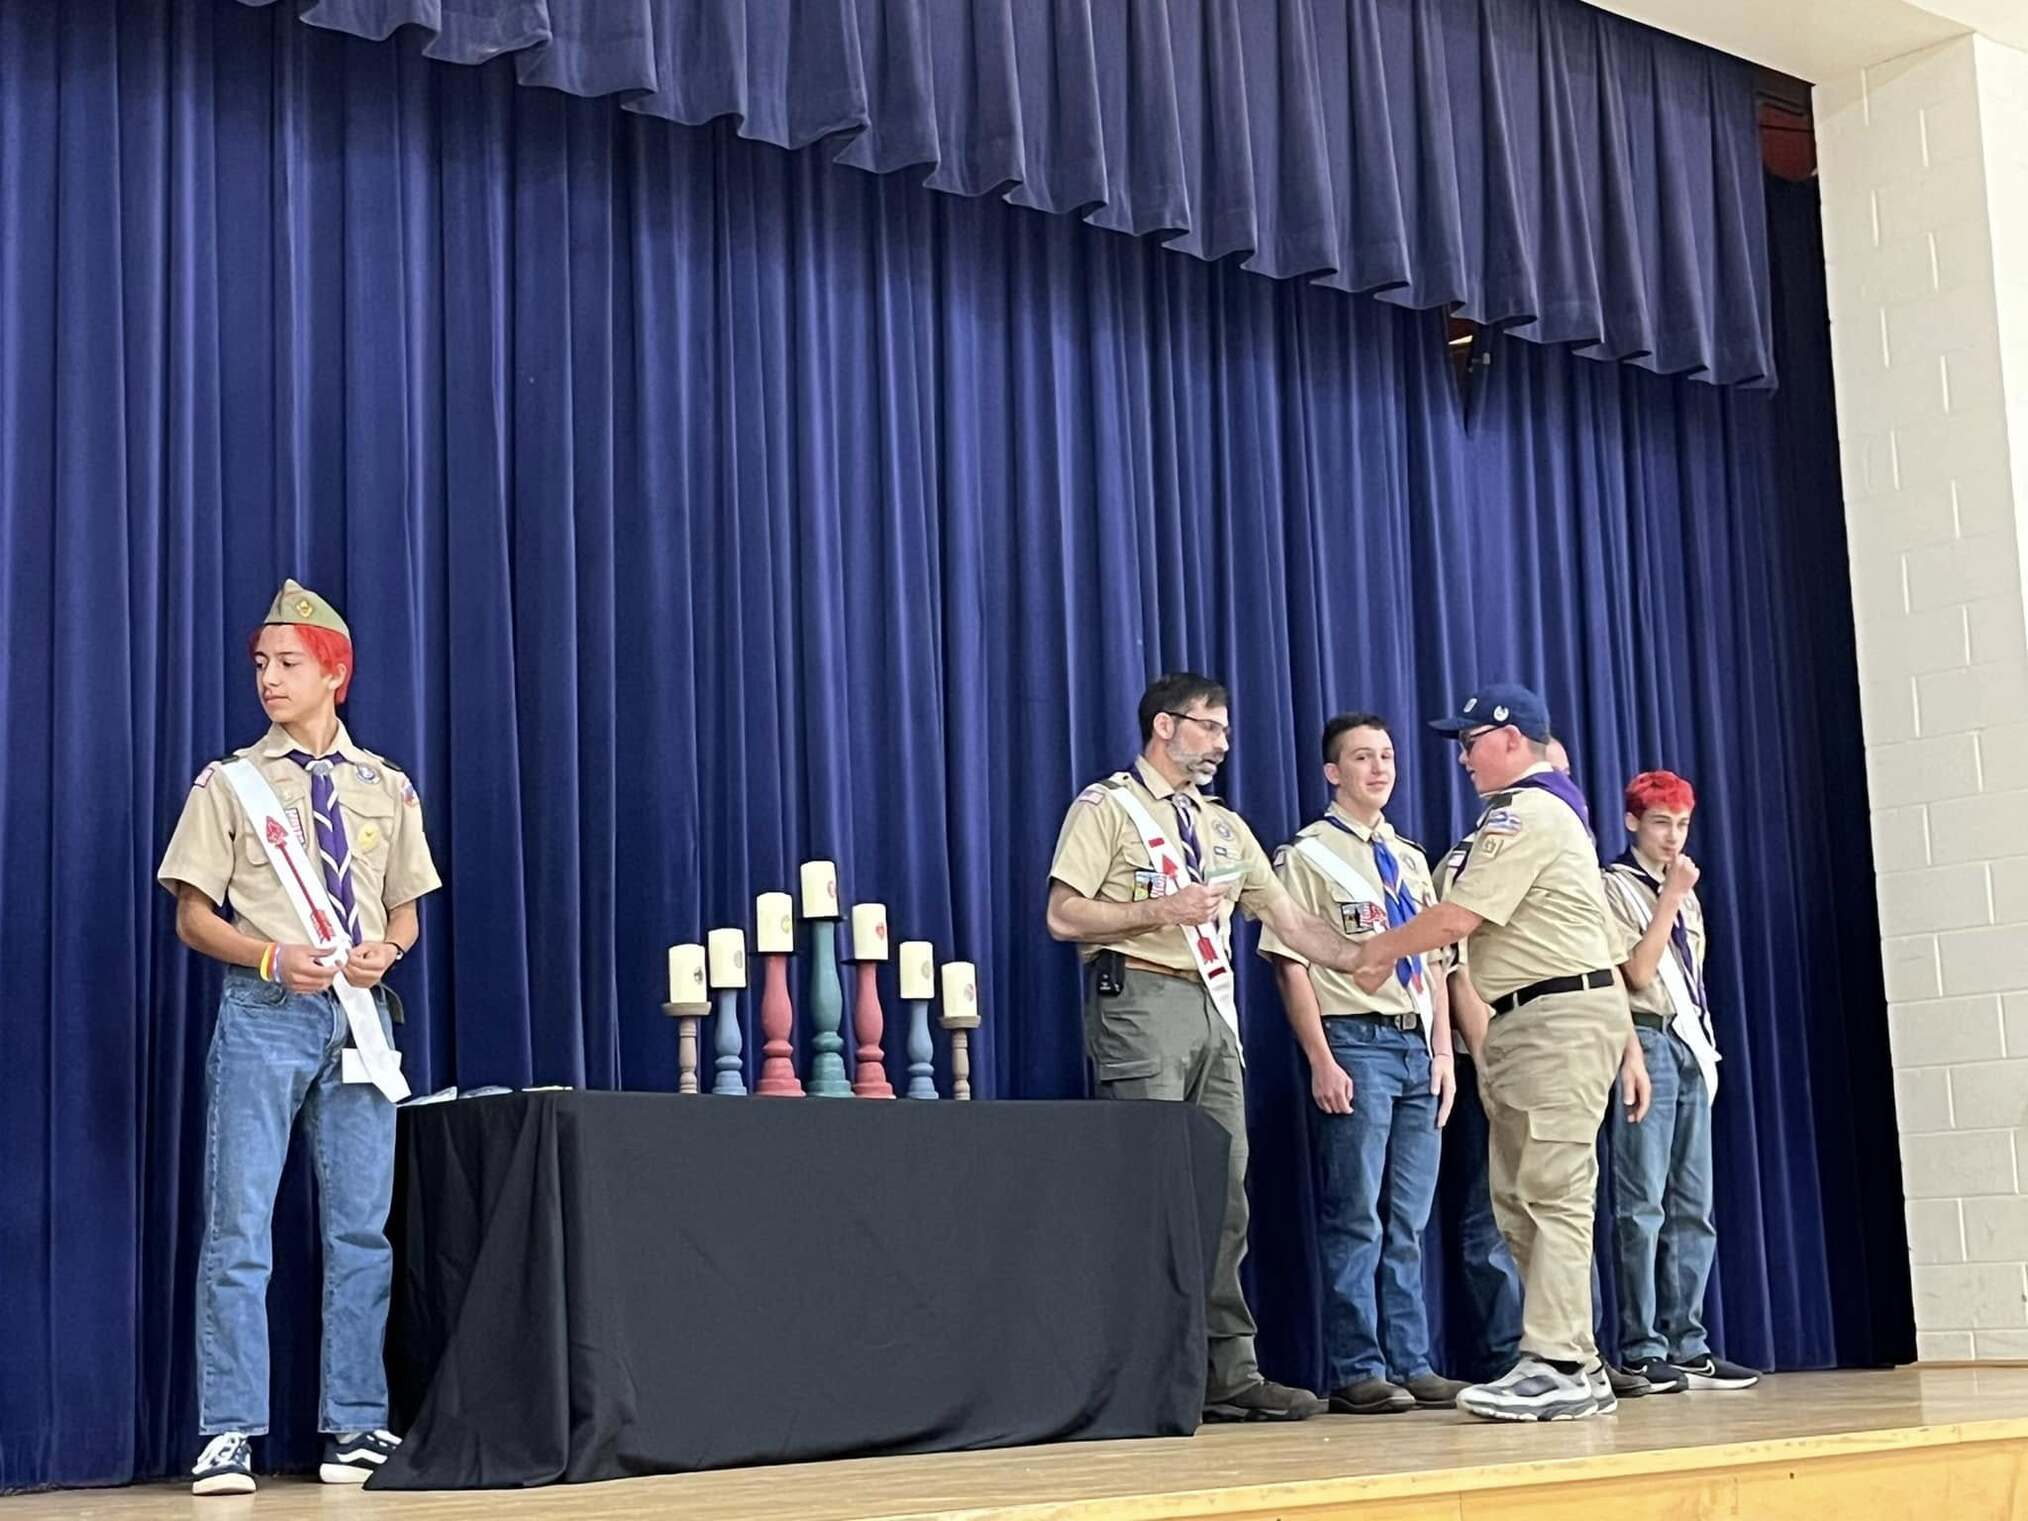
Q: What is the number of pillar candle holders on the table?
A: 7